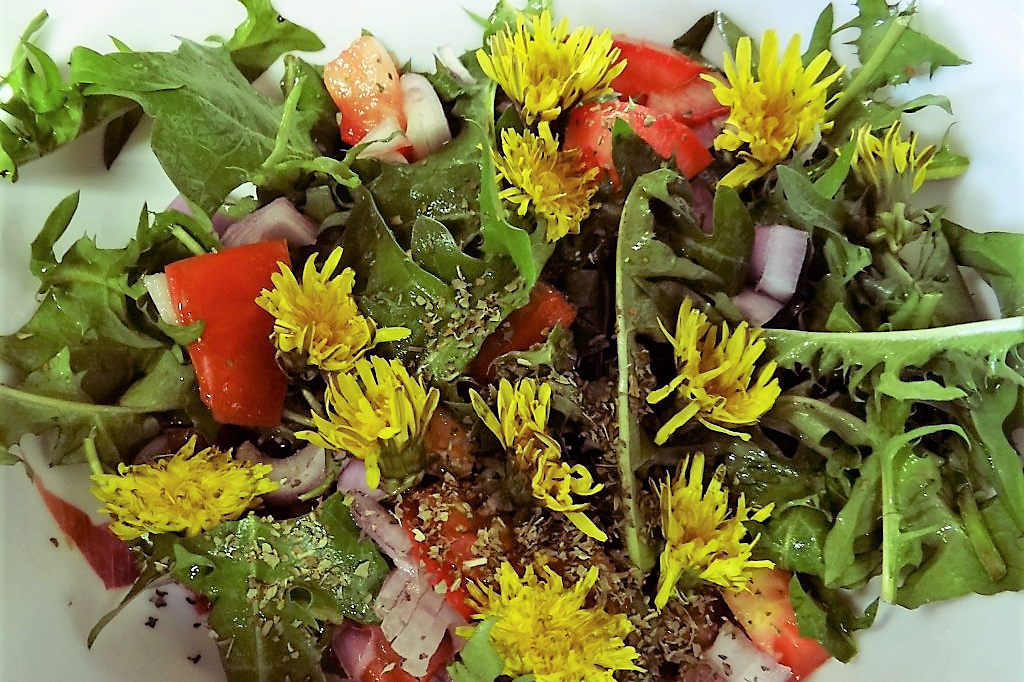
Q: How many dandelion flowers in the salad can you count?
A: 11